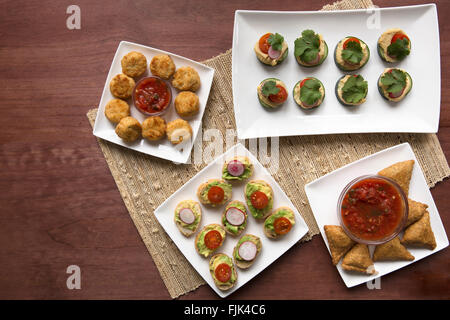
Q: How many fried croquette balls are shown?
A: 9